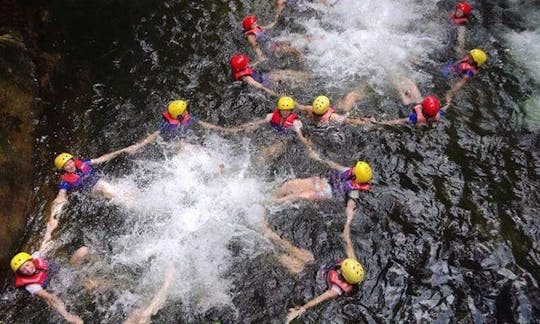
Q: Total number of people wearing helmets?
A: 12